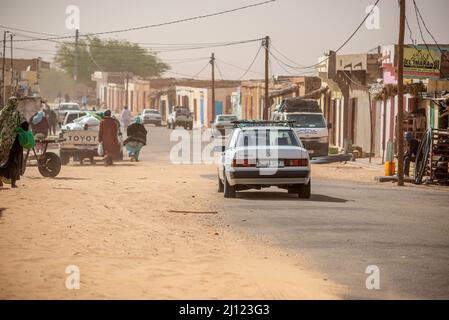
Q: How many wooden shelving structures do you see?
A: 1